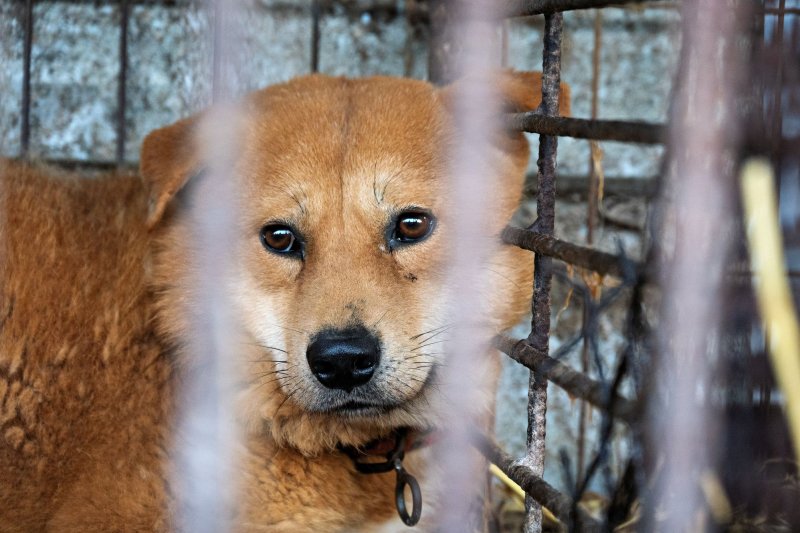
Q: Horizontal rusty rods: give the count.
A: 5